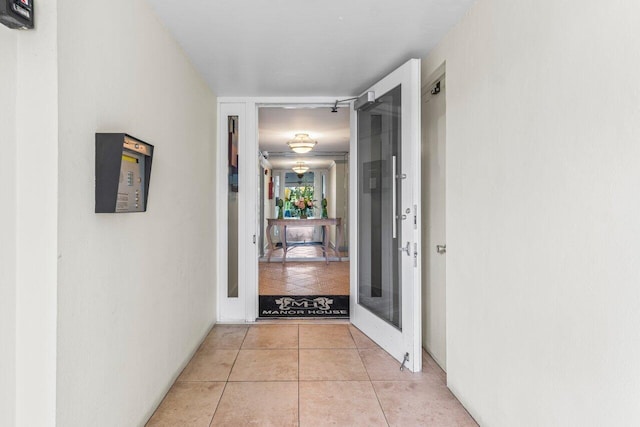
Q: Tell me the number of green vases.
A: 2